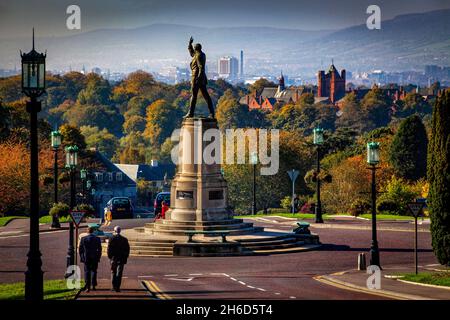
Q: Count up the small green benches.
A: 3